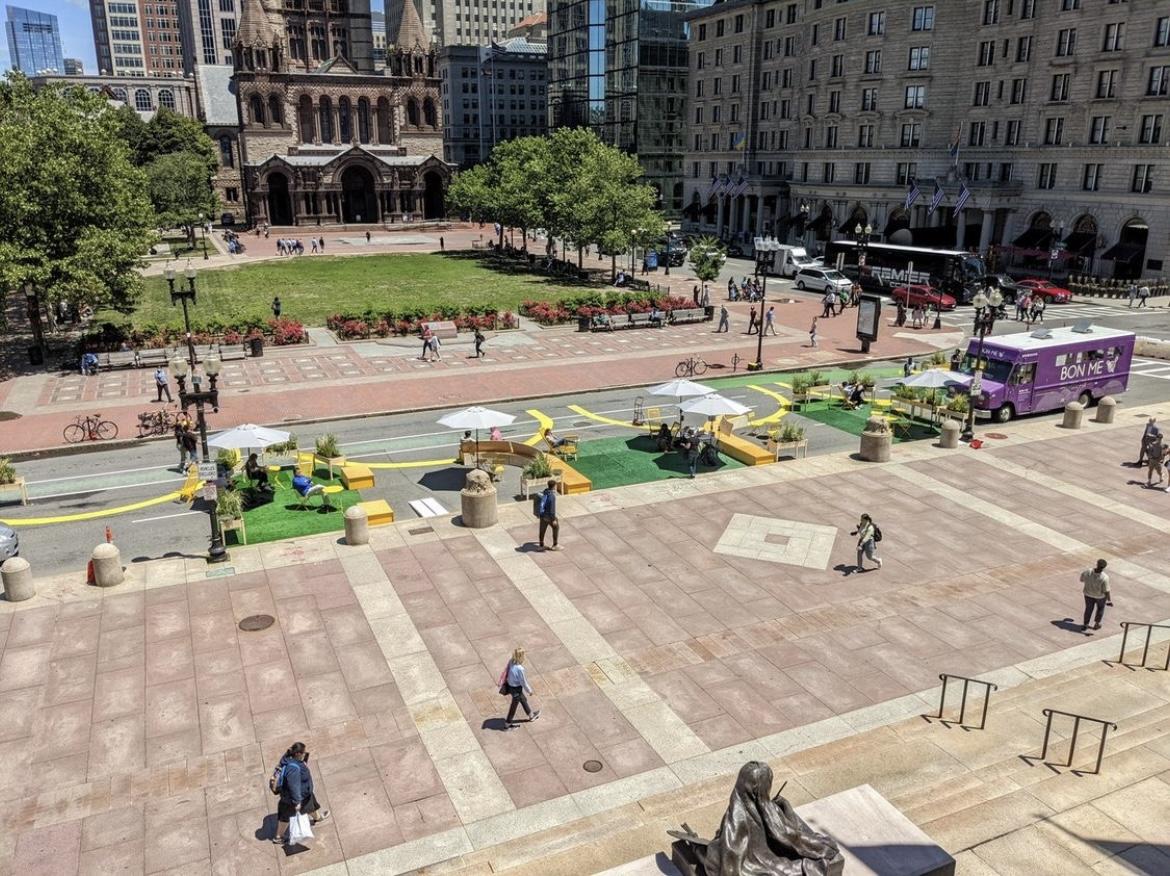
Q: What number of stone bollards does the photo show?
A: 8